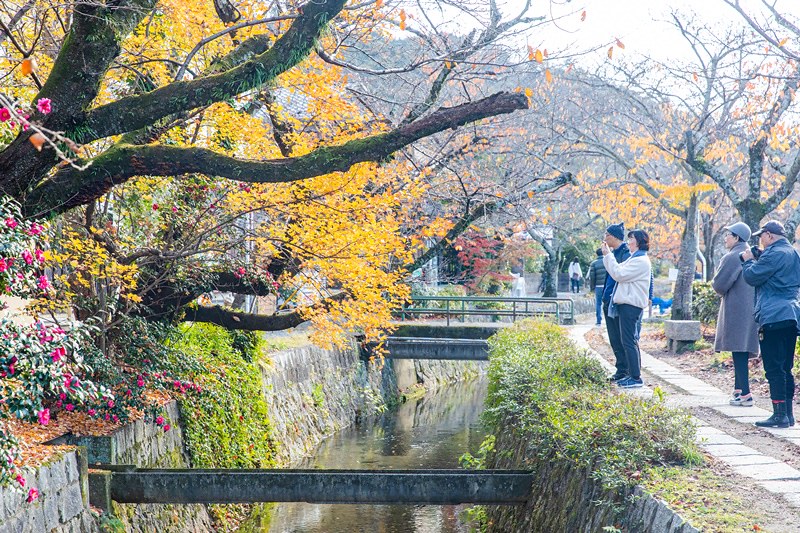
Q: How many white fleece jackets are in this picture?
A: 1